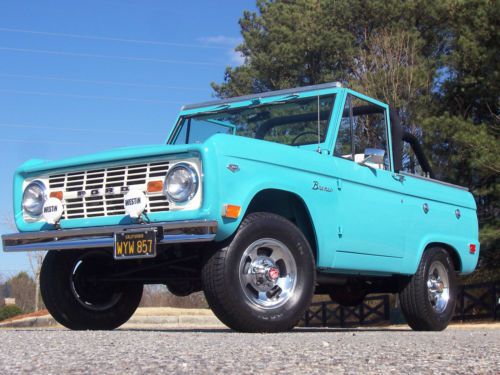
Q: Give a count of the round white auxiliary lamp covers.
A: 2